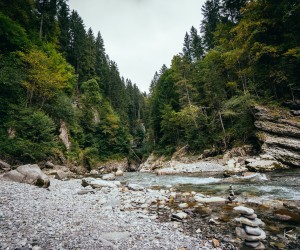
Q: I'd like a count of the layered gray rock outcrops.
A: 1